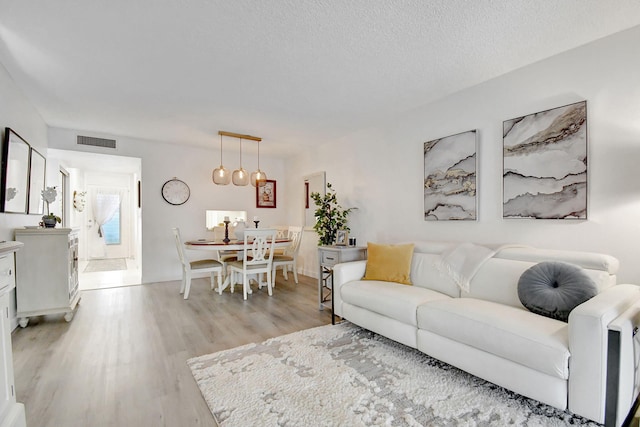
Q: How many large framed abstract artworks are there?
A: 2